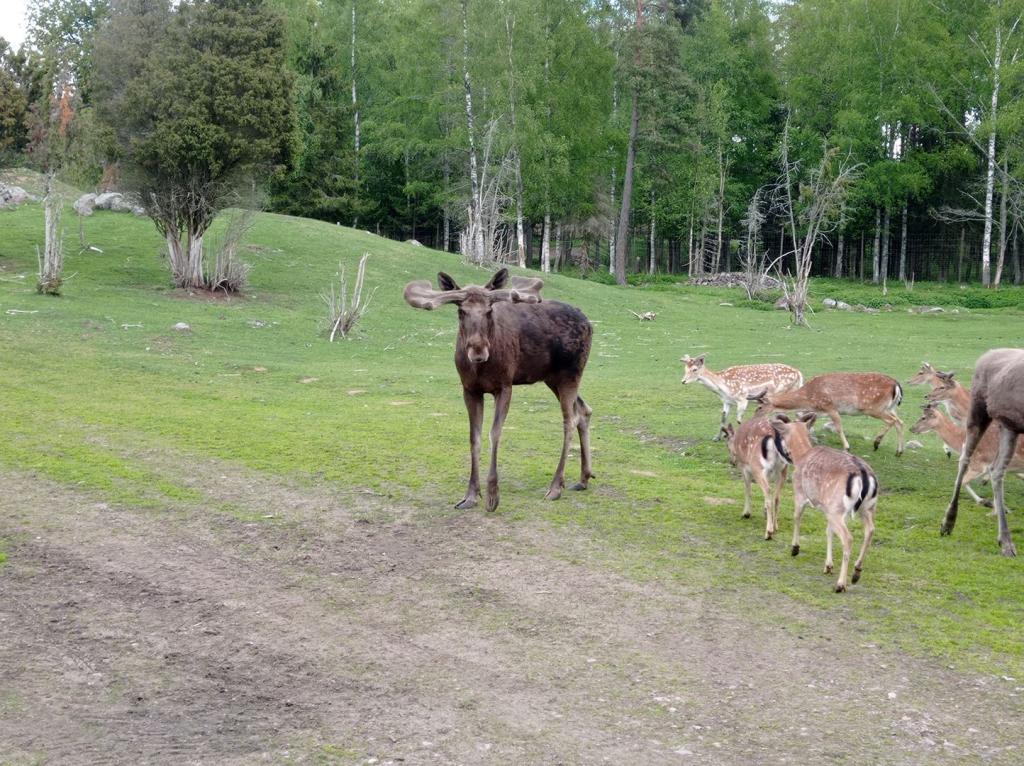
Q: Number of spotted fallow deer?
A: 7